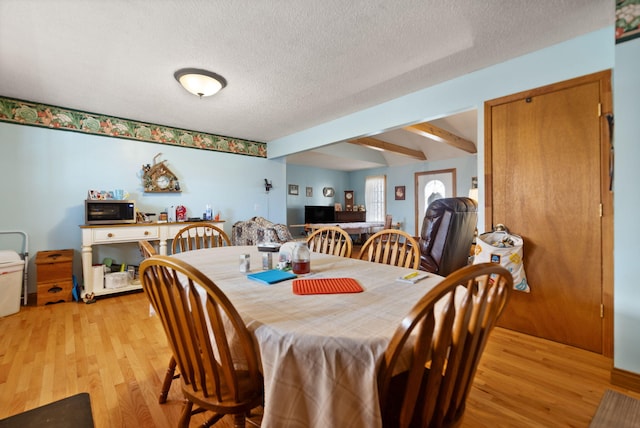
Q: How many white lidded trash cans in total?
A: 1